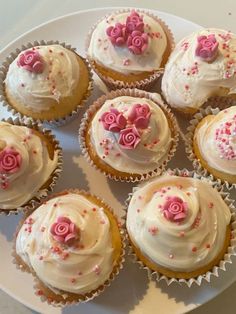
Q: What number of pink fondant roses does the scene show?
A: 11